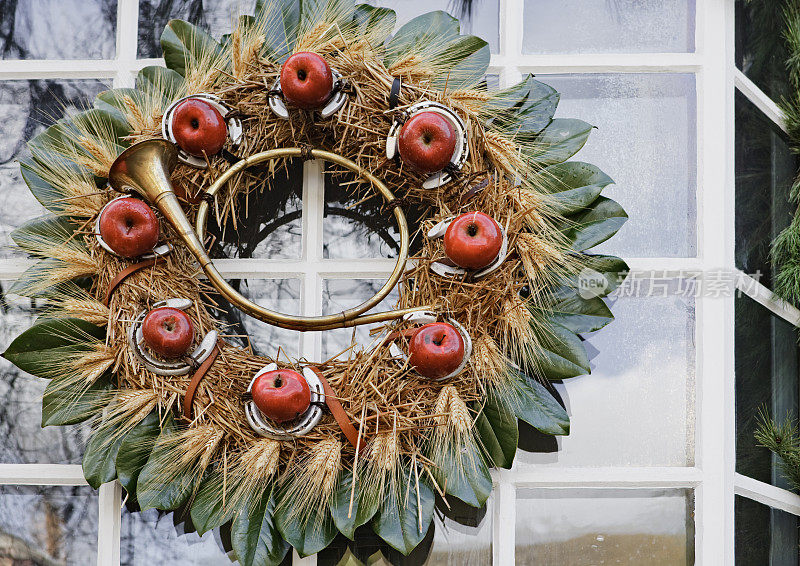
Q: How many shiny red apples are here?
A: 8